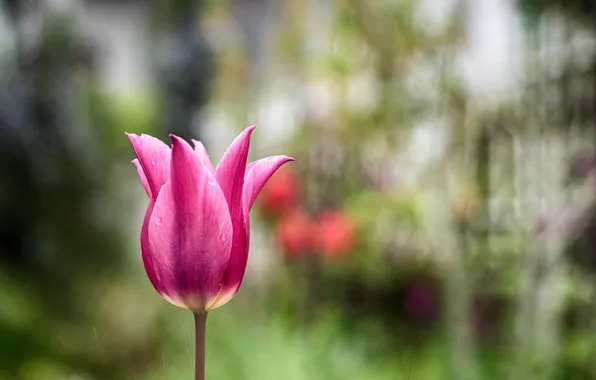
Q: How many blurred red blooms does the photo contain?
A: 3